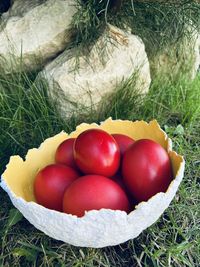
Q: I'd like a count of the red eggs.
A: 6